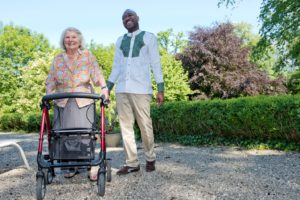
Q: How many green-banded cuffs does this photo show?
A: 2